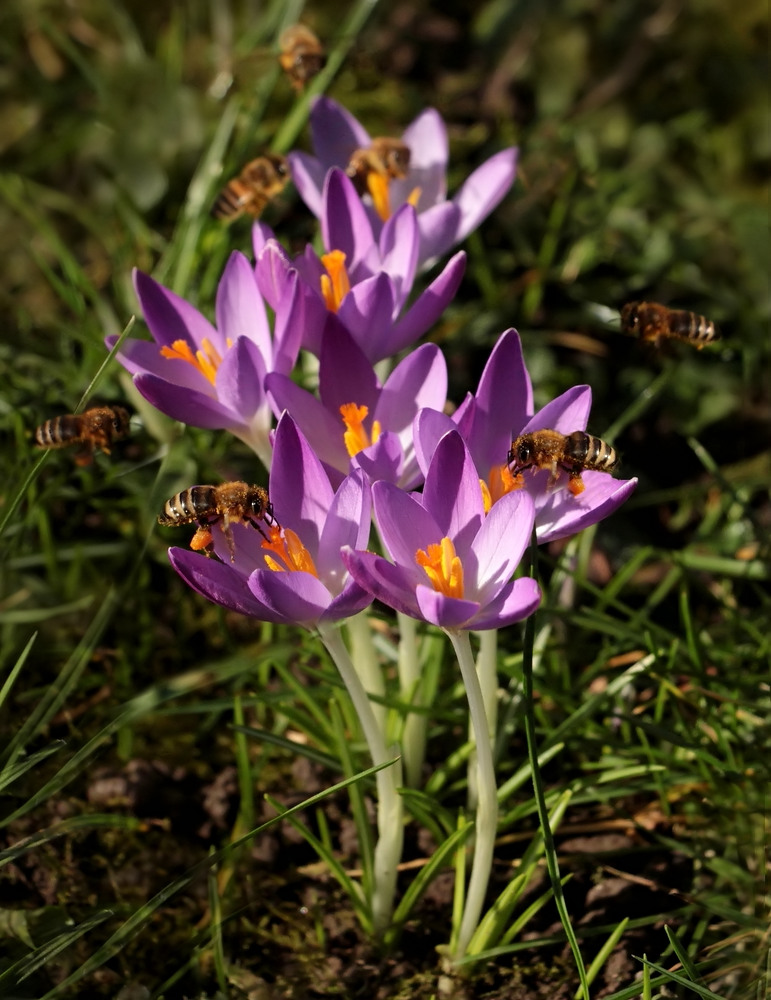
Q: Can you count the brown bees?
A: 7